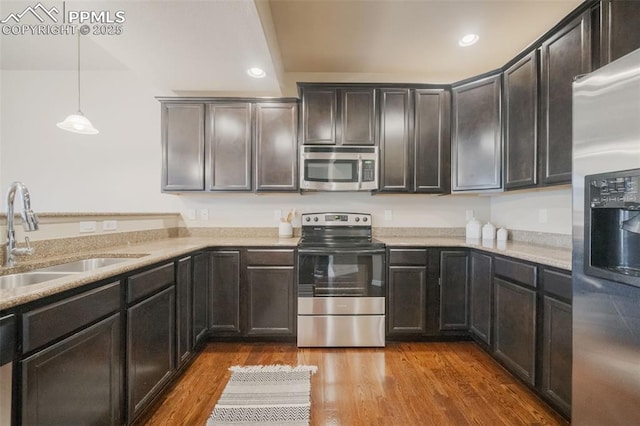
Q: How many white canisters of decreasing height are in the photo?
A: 3